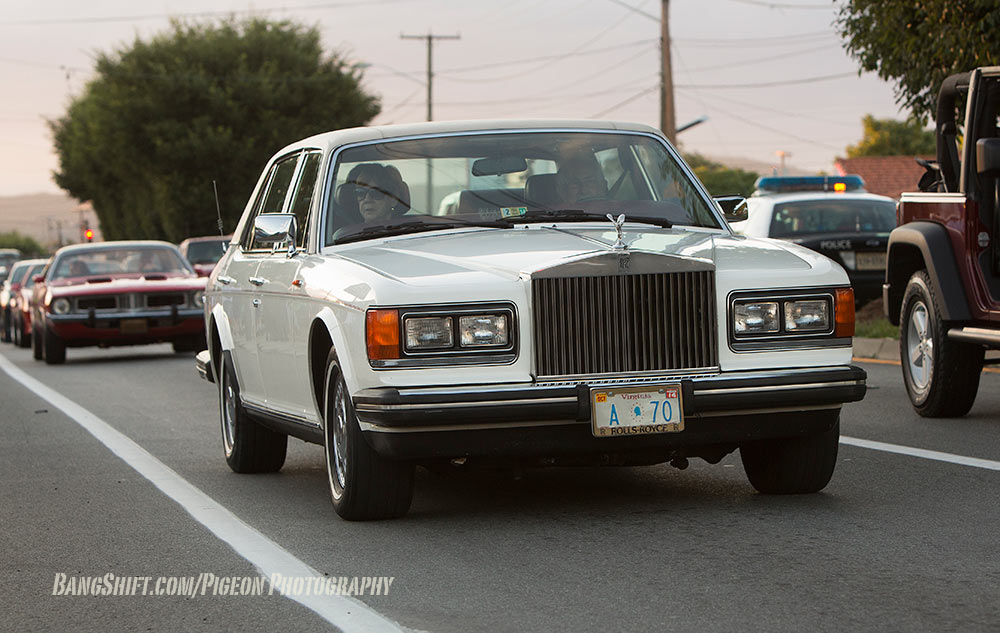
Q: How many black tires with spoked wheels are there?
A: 1